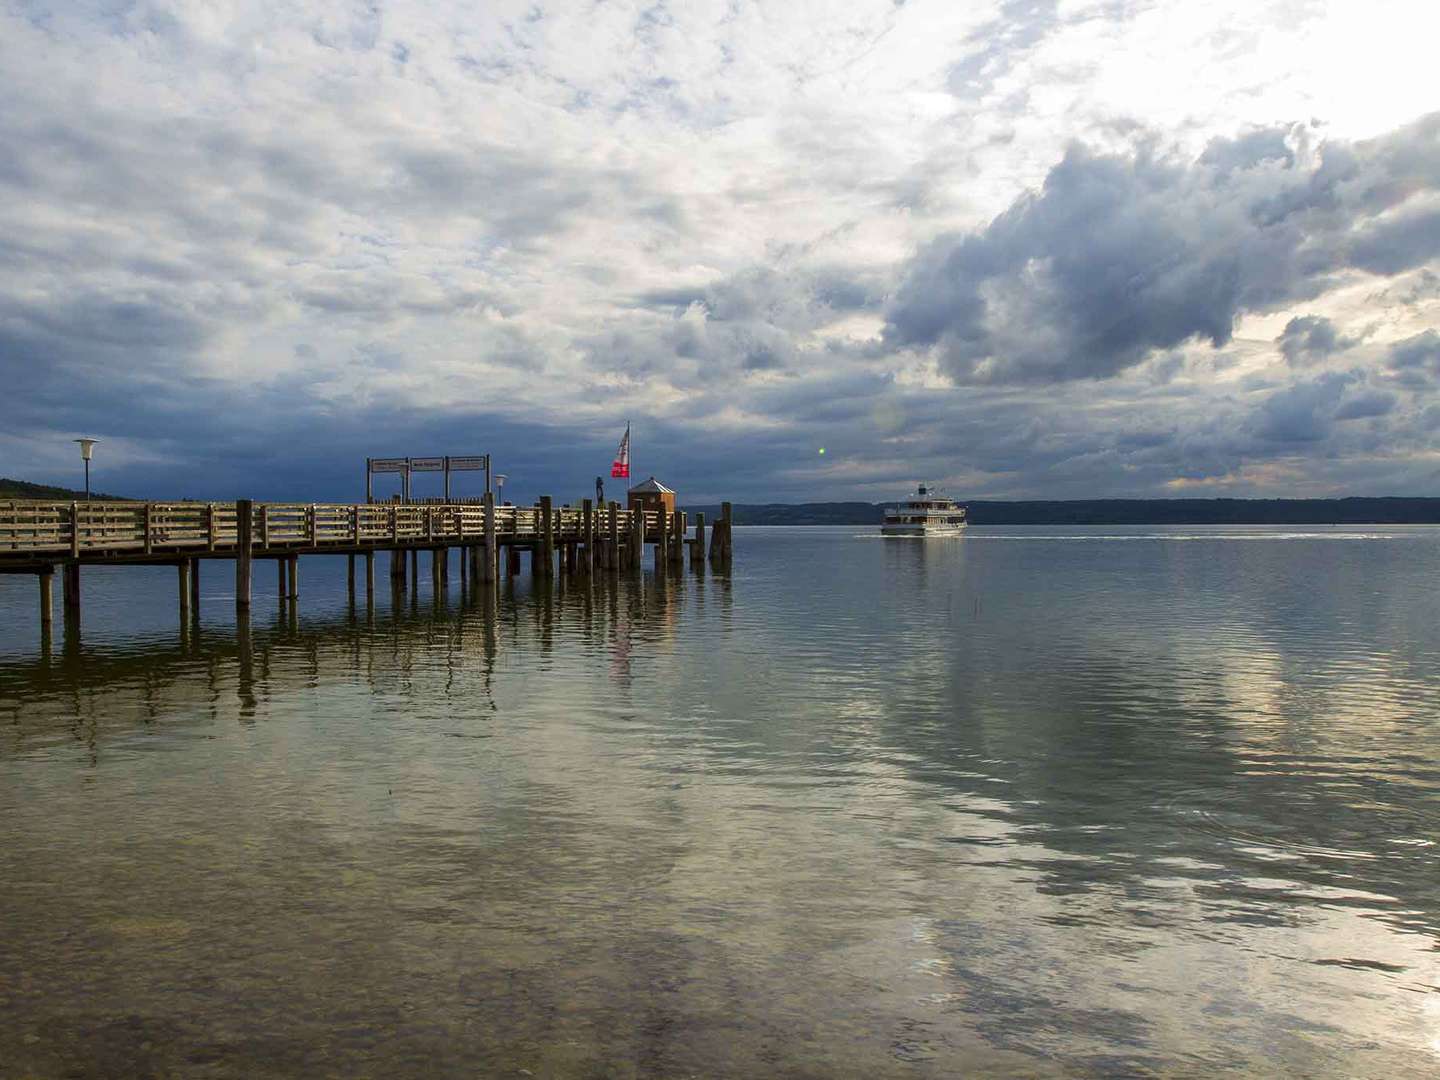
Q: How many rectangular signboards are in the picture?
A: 3